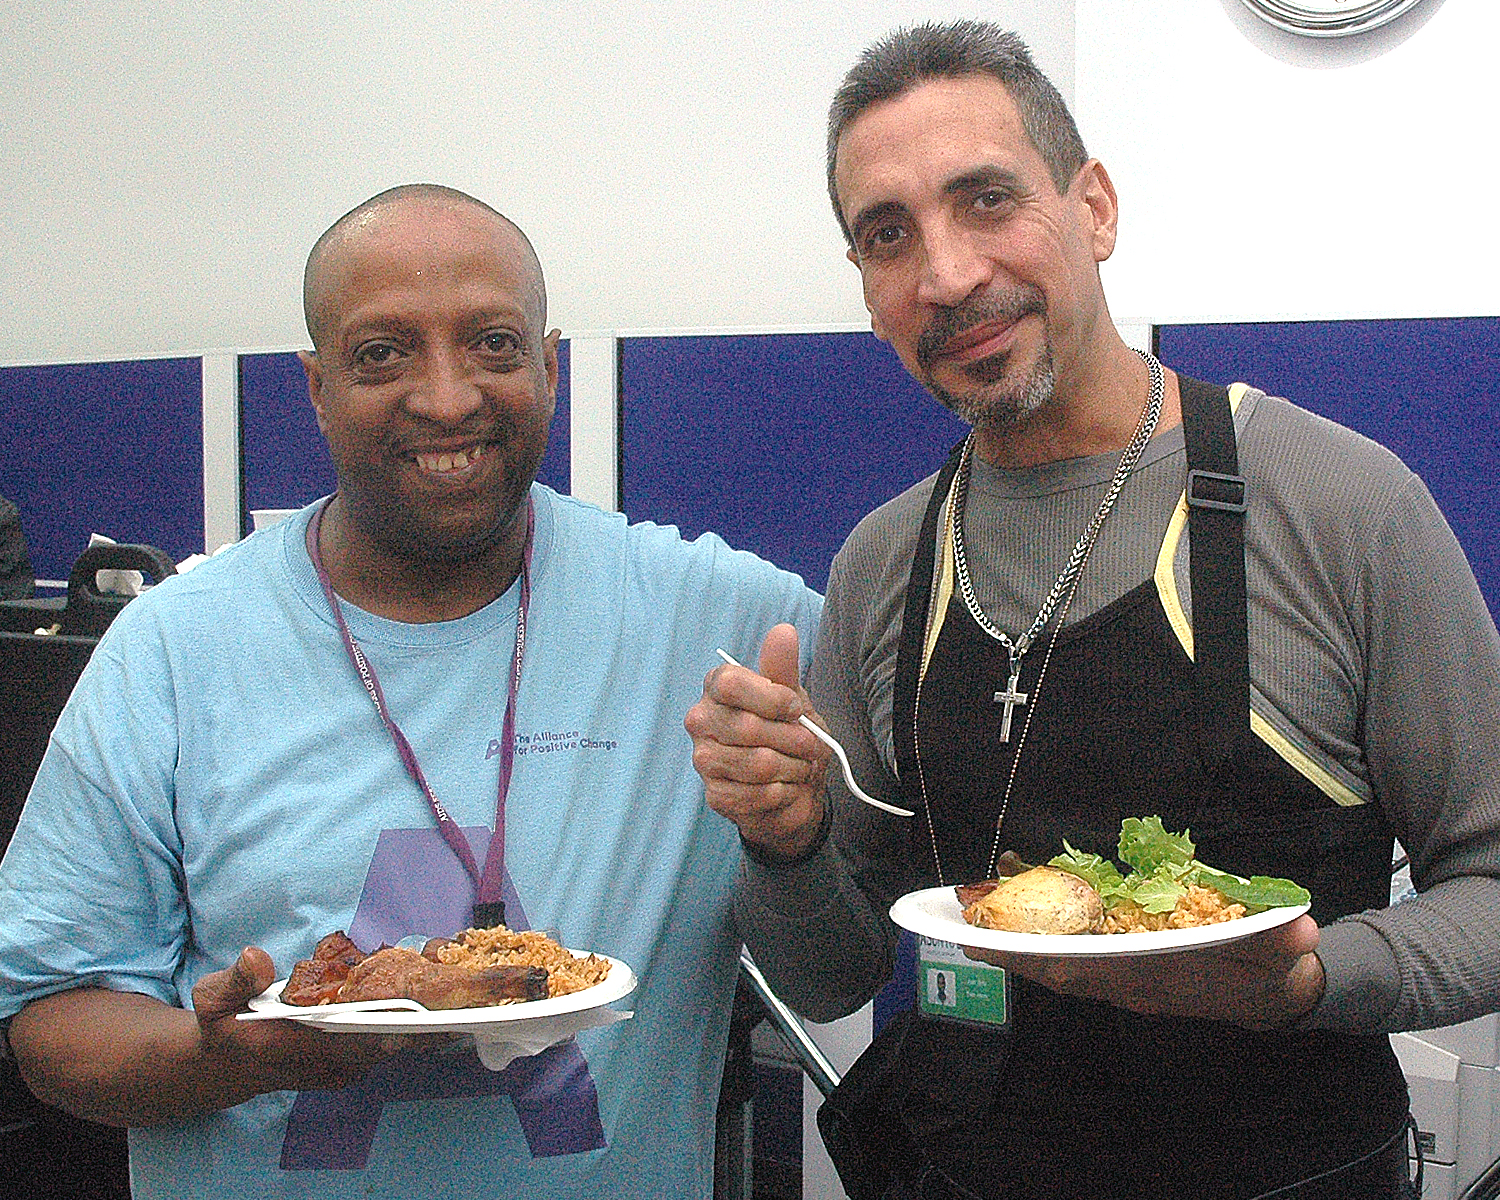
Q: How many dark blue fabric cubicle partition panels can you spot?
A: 4